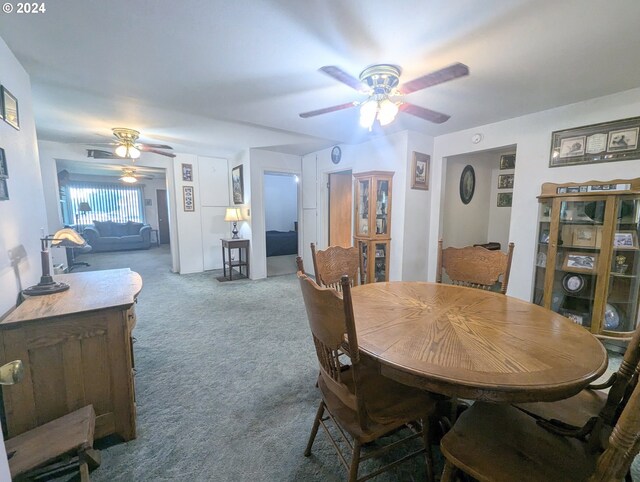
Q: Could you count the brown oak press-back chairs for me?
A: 5